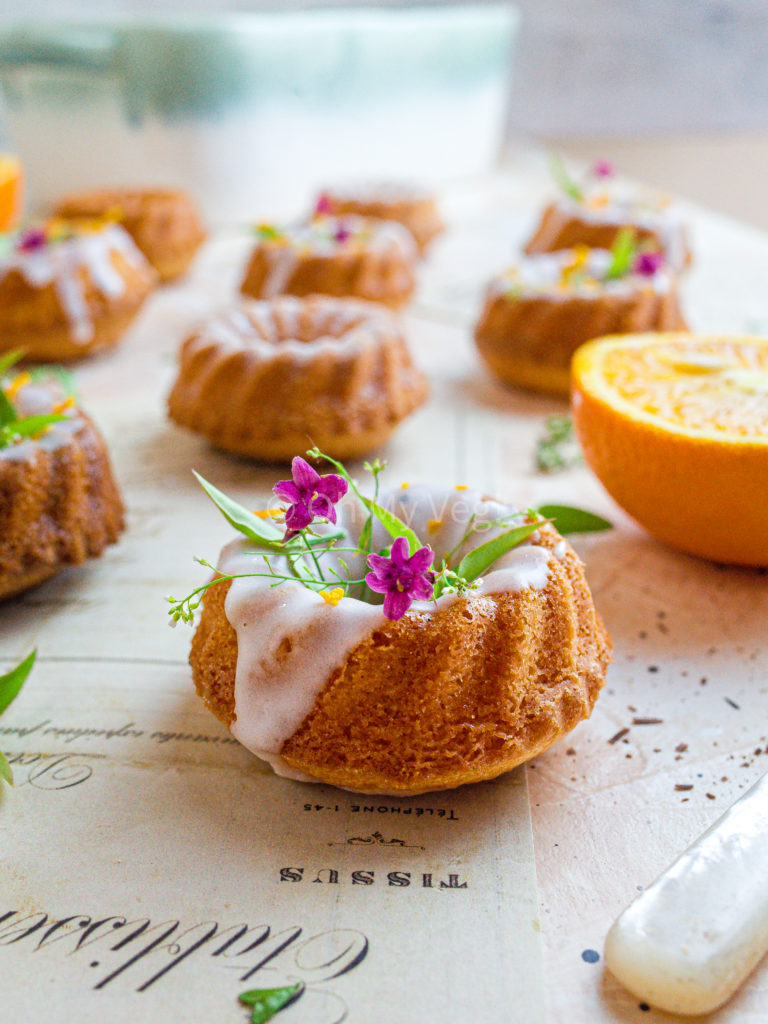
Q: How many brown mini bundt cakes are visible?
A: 9